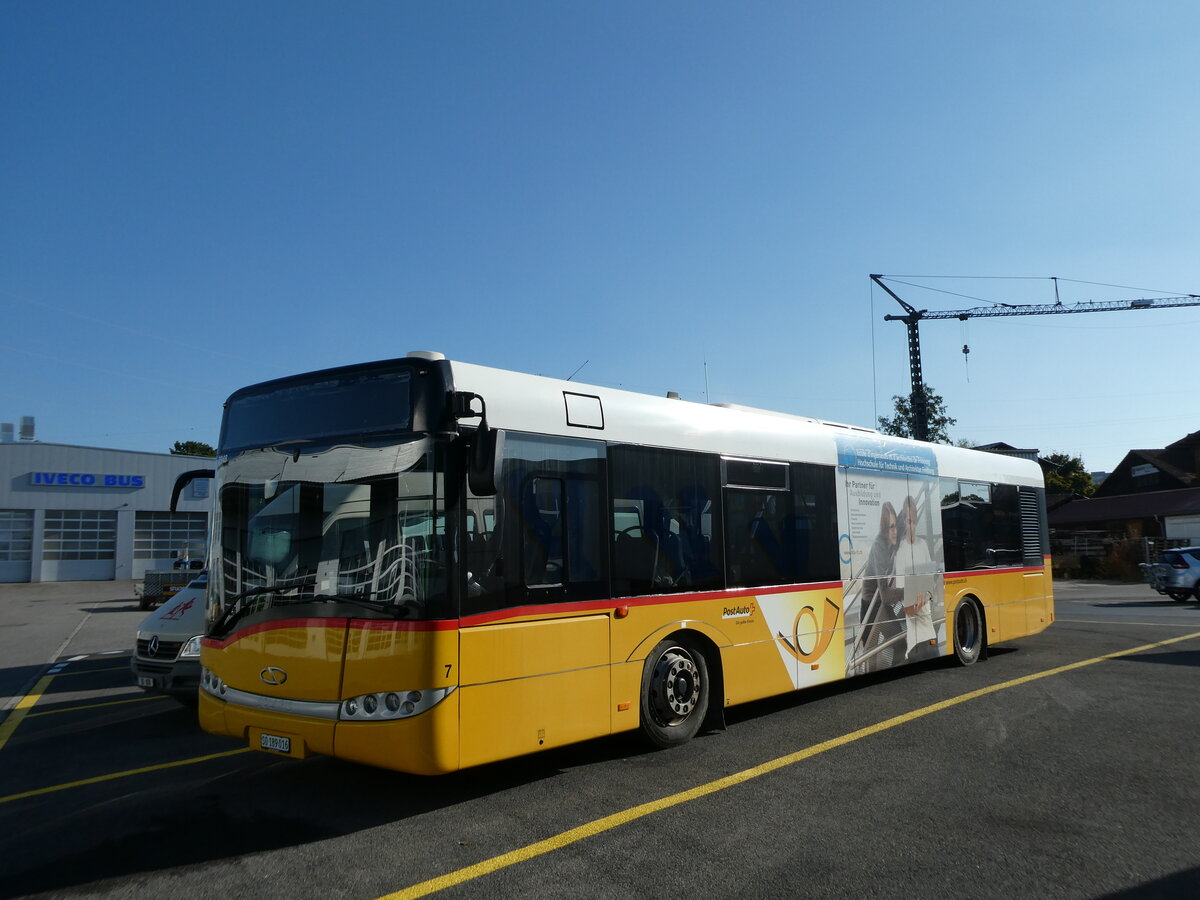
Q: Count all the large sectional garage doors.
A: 3